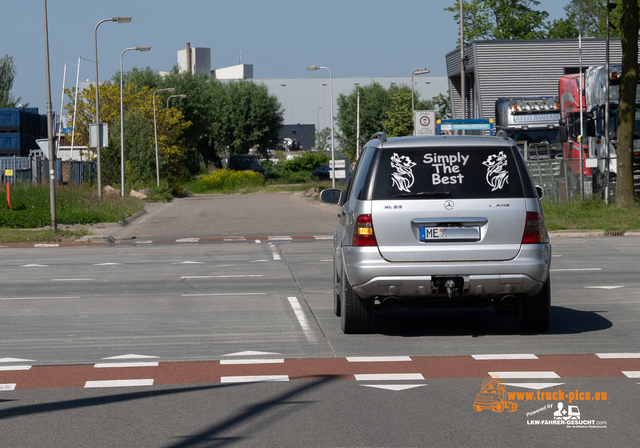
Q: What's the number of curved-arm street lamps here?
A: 6